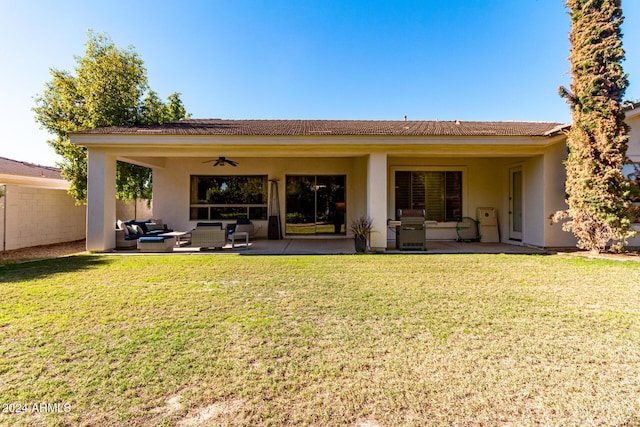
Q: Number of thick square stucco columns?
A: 2